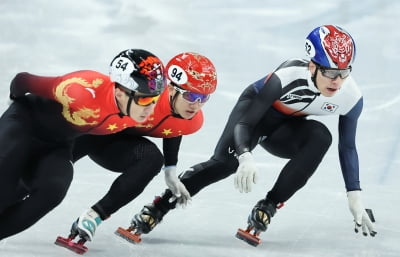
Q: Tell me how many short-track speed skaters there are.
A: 3